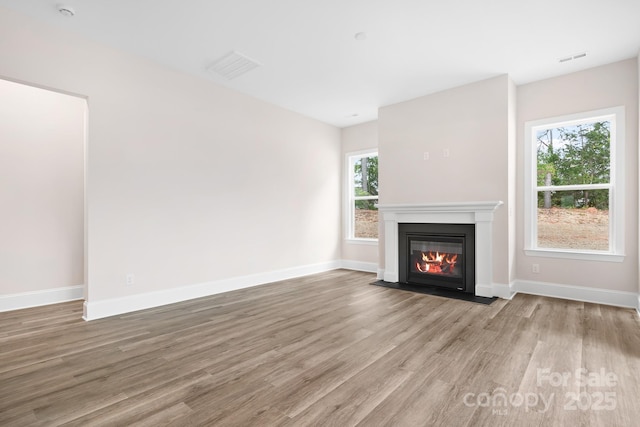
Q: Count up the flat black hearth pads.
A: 1